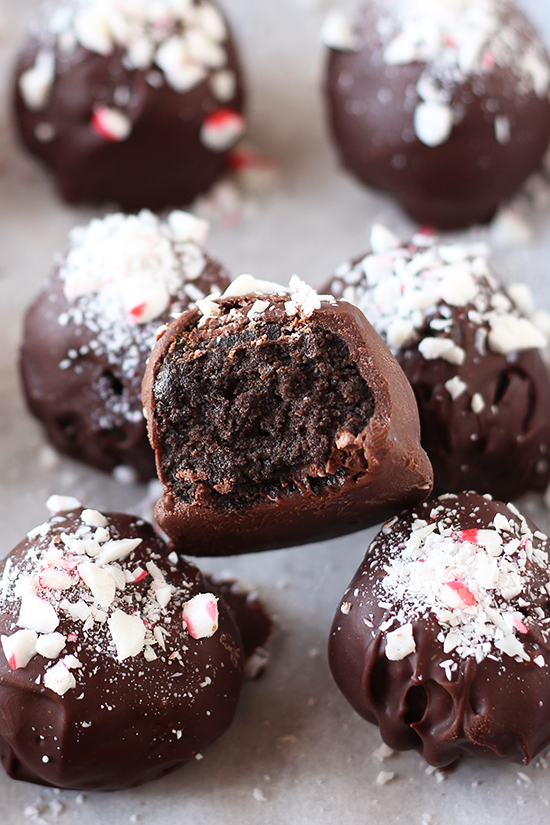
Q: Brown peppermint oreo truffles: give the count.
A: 7